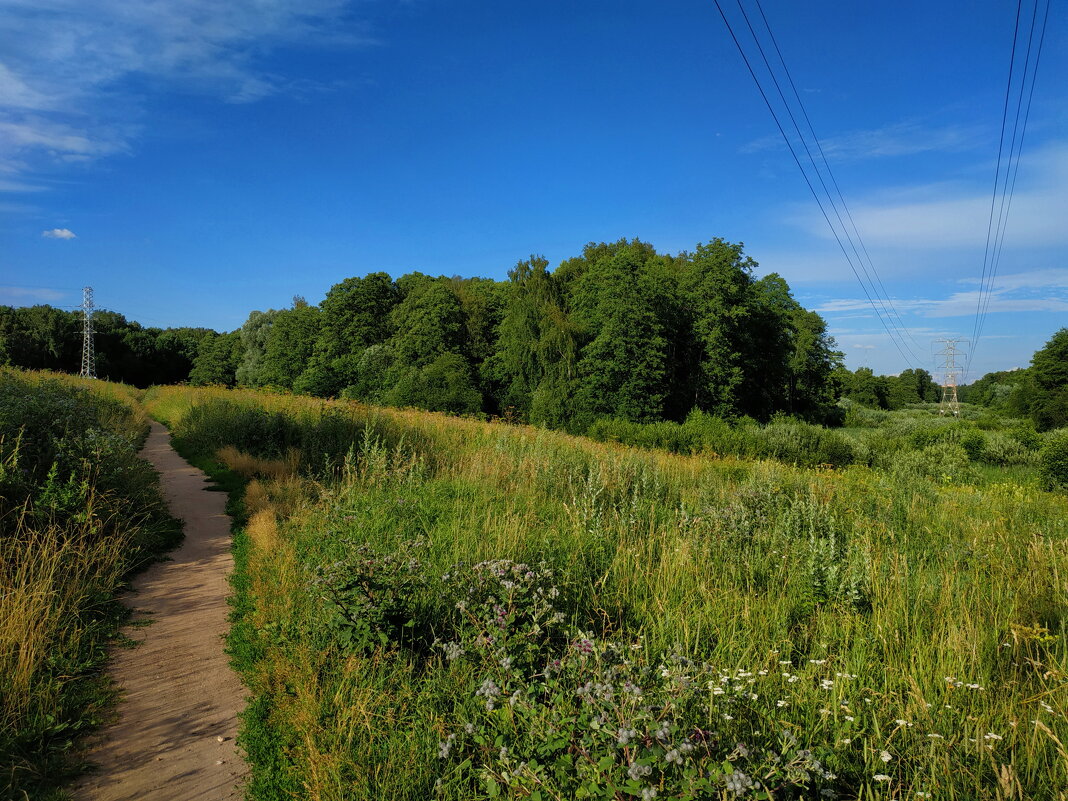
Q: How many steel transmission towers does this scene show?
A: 2